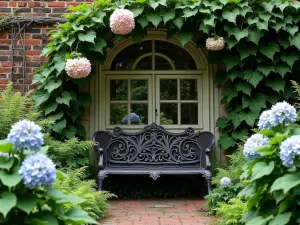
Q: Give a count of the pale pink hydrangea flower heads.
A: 3